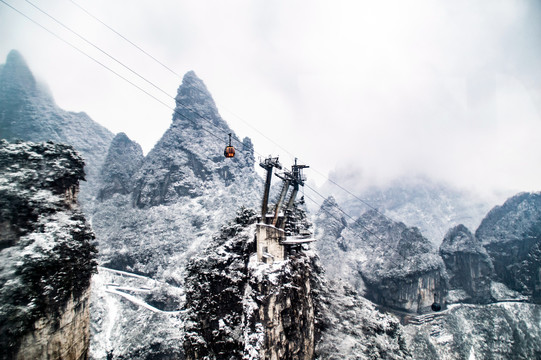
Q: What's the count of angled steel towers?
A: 3